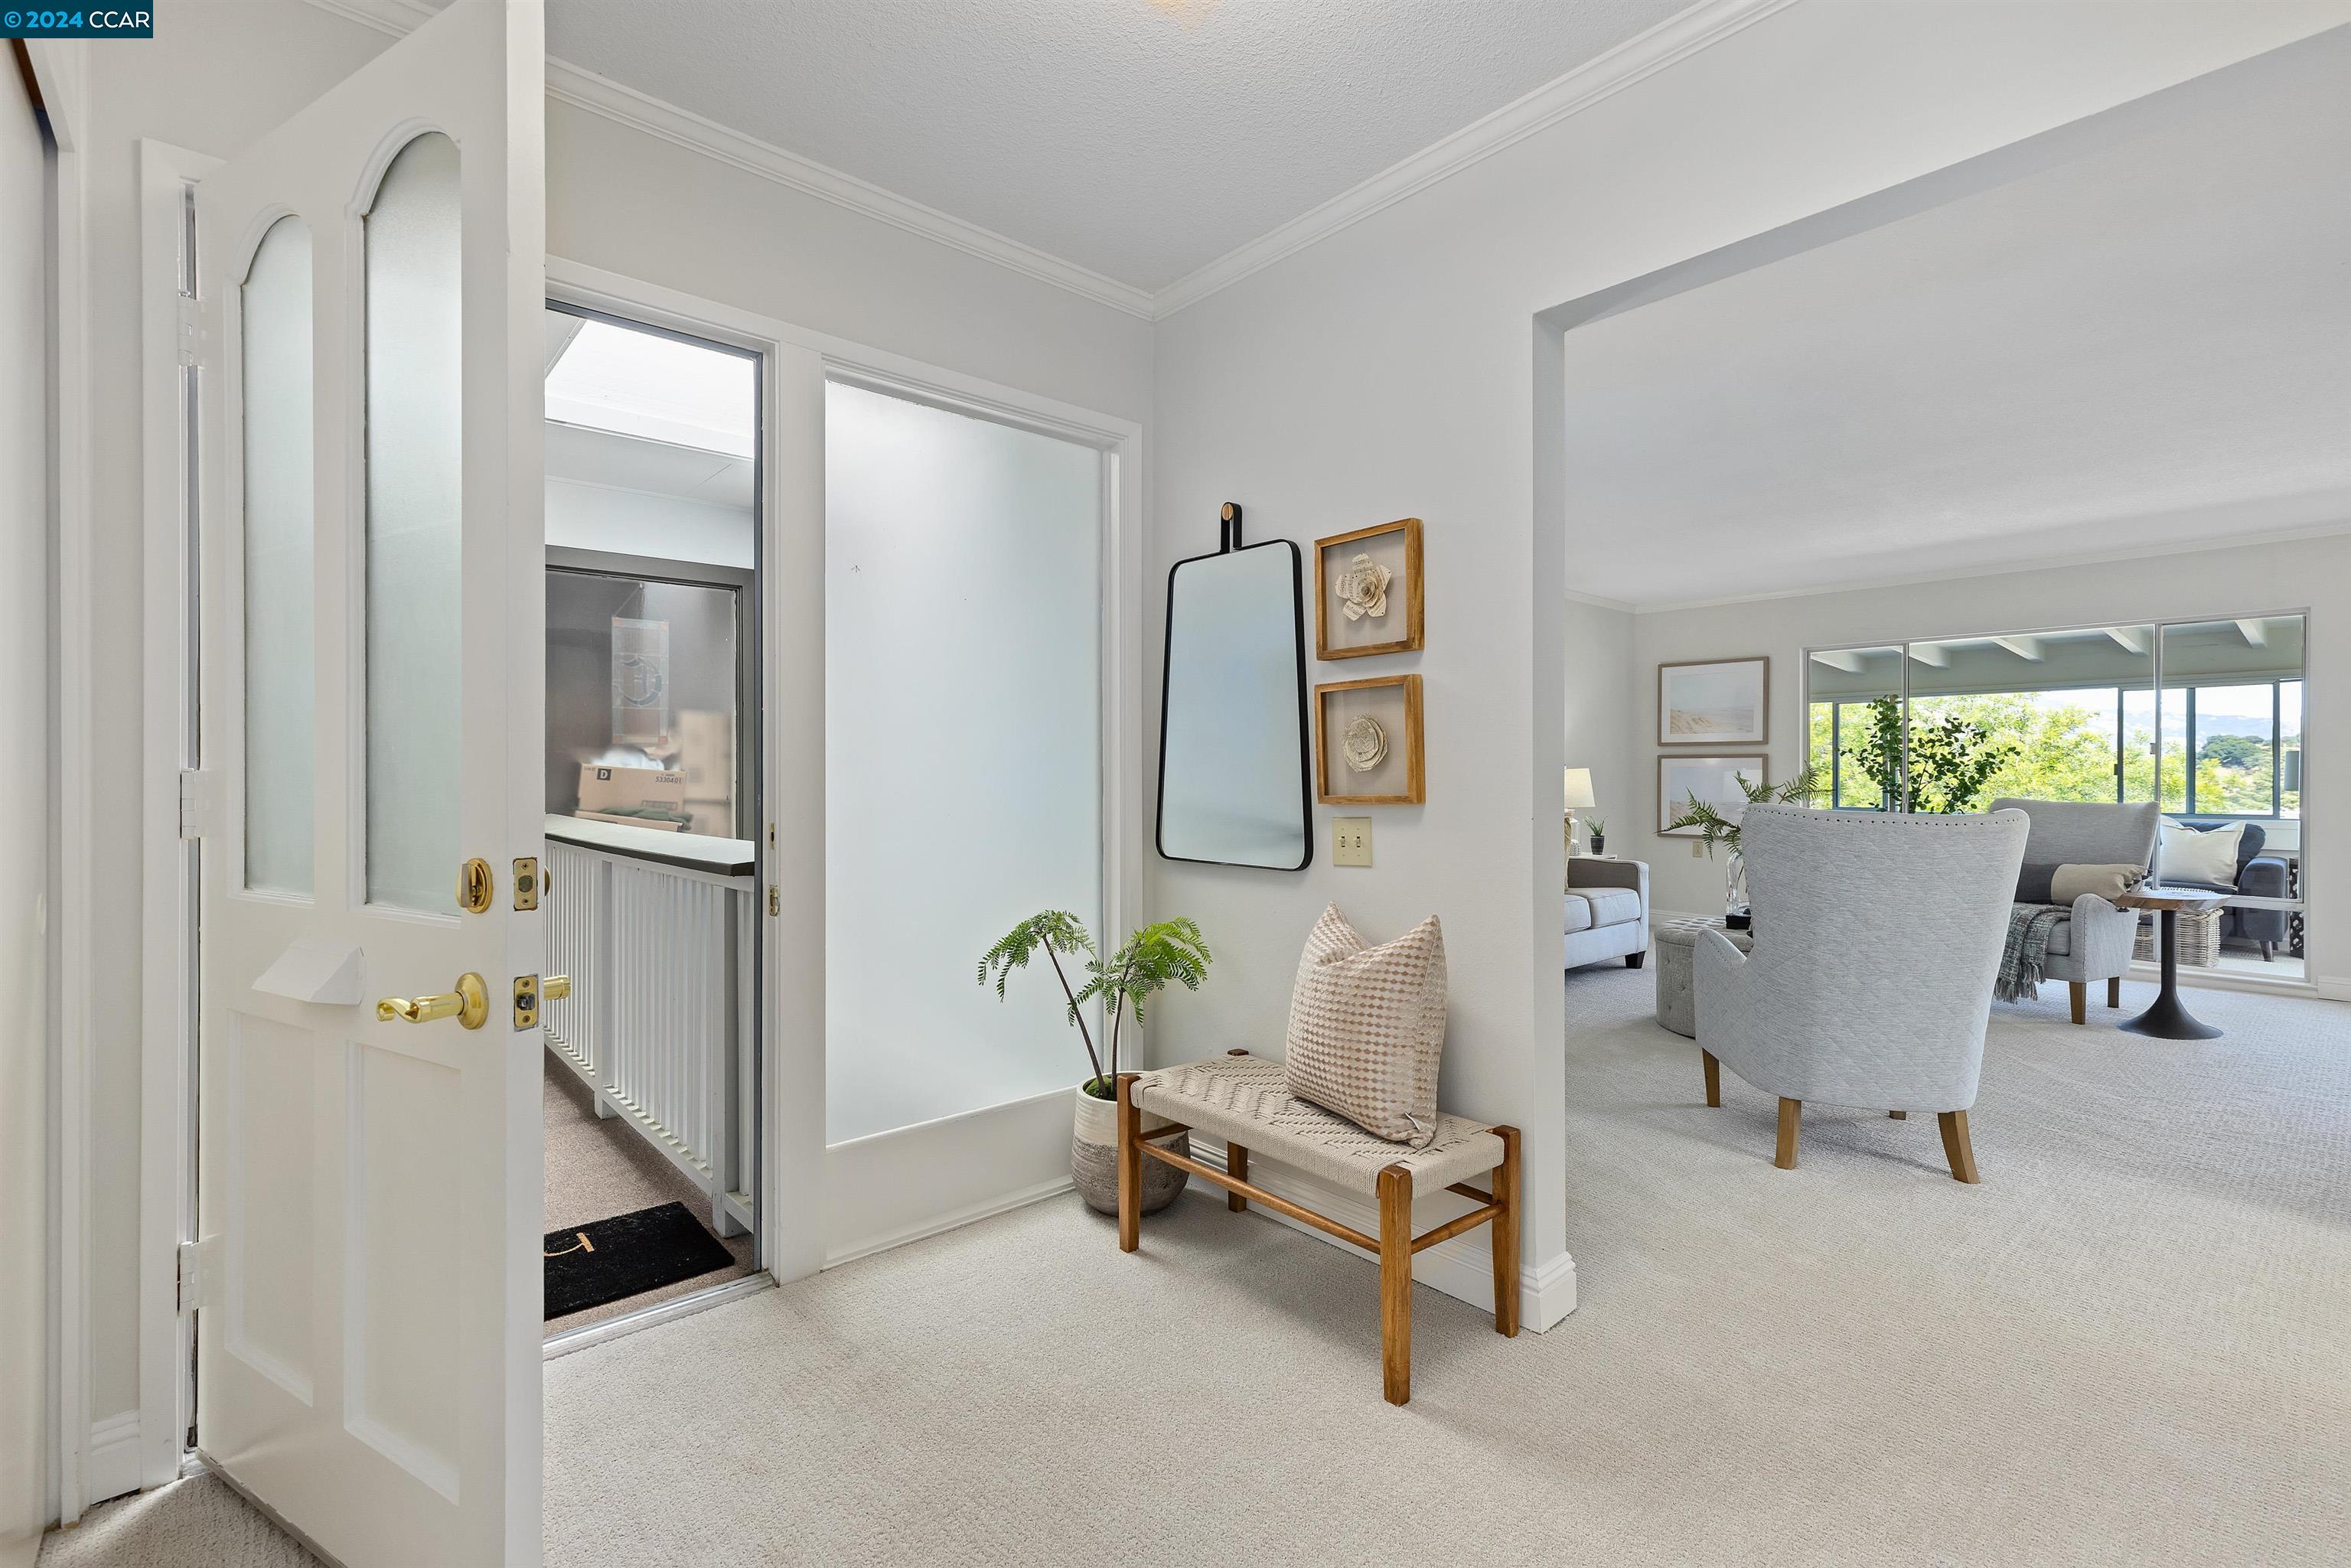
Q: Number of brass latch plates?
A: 2